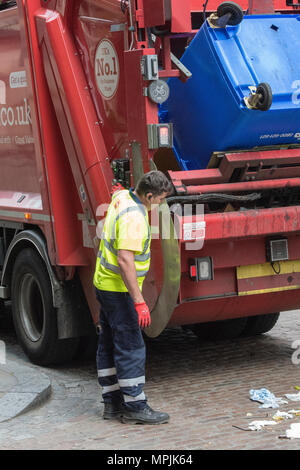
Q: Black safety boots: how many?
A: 2